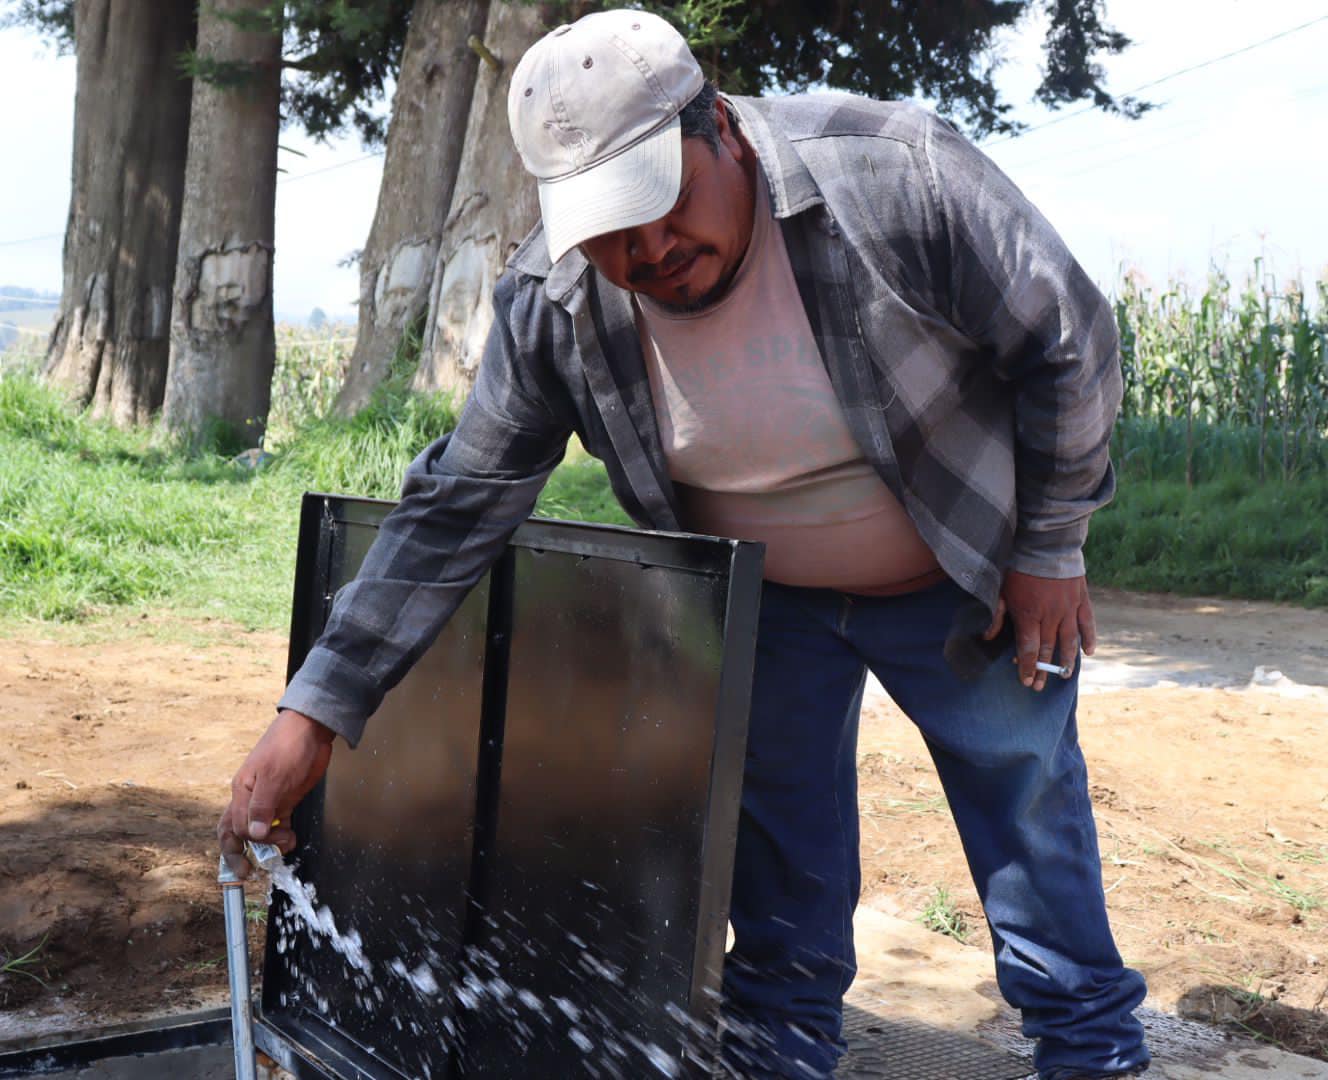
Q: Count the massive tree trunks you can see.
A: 4